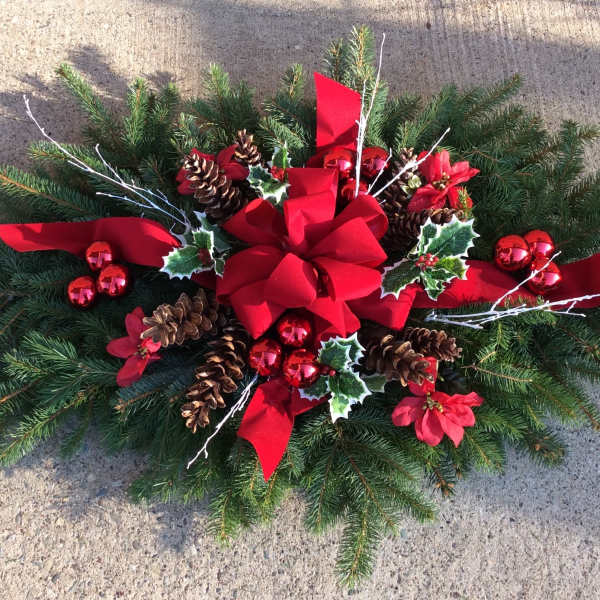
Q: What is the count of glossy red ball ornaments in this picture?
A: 12